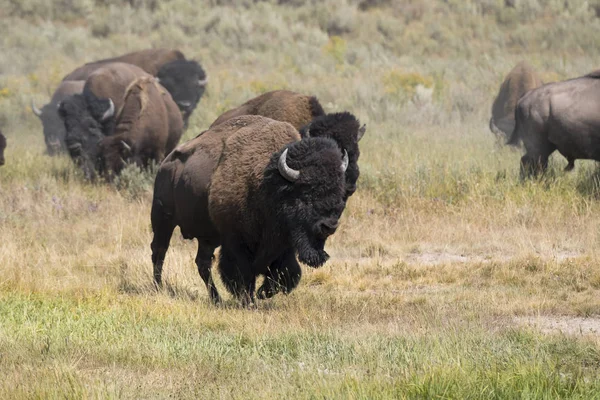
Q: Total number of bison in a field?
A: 9